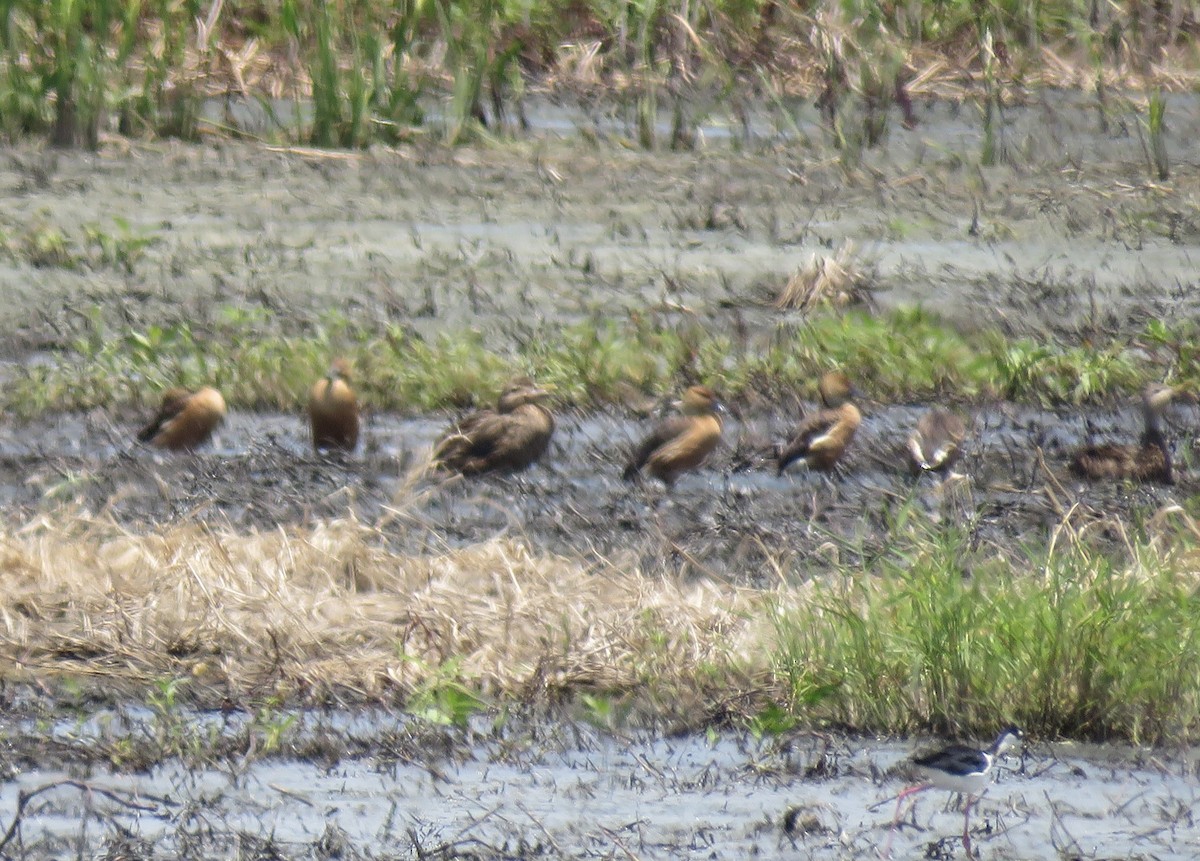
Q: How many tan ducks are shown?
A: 4